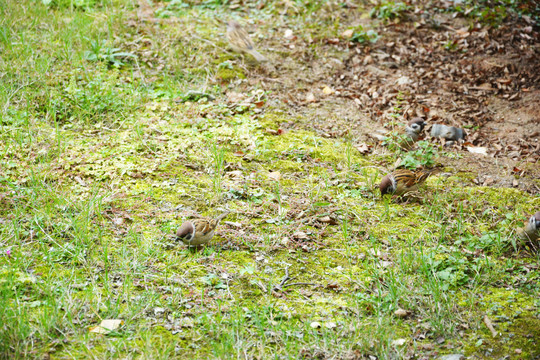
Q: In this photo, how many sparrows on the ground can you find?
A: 5